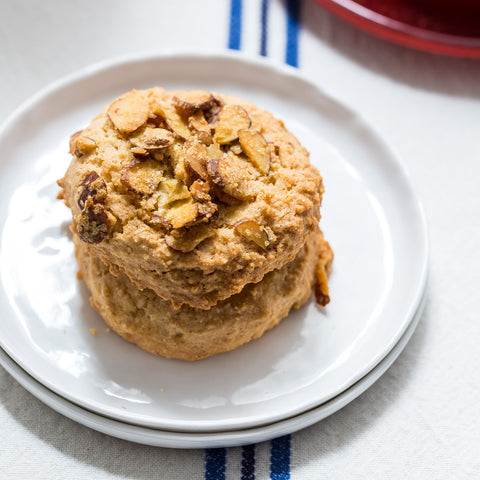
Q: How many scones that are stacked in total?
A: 2